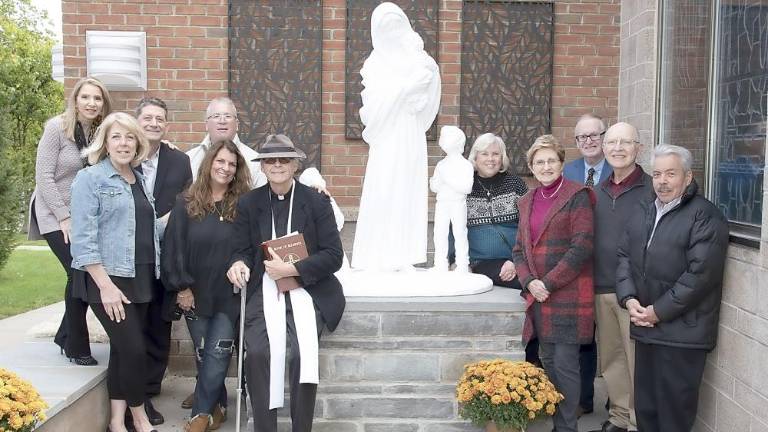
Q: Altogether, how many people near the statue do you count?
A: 11